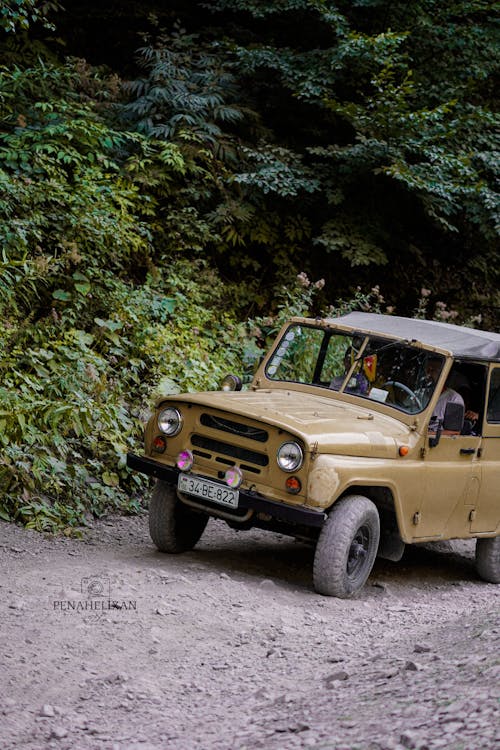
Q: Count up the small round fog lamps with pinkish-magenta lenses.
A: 2